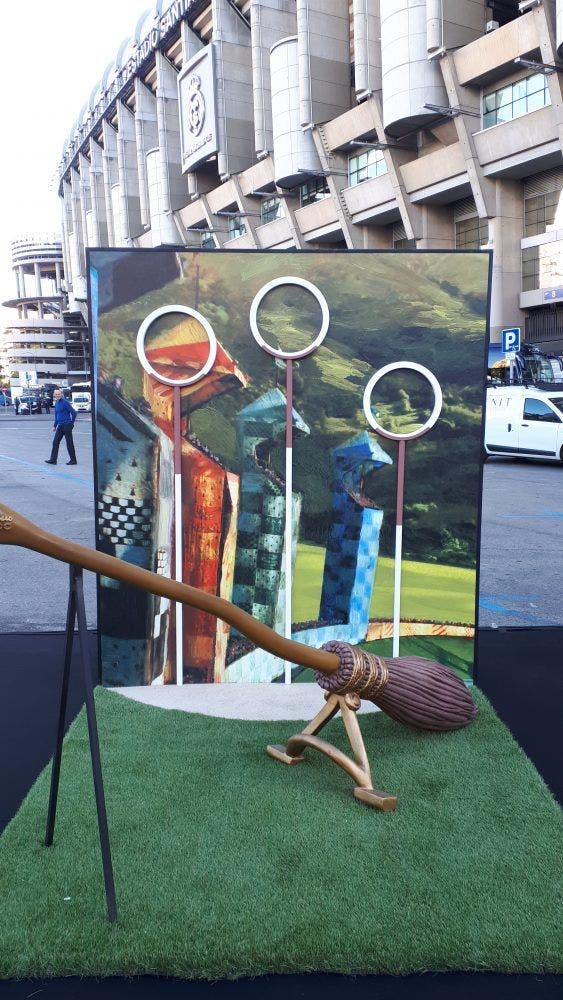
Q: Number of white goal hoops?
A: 3